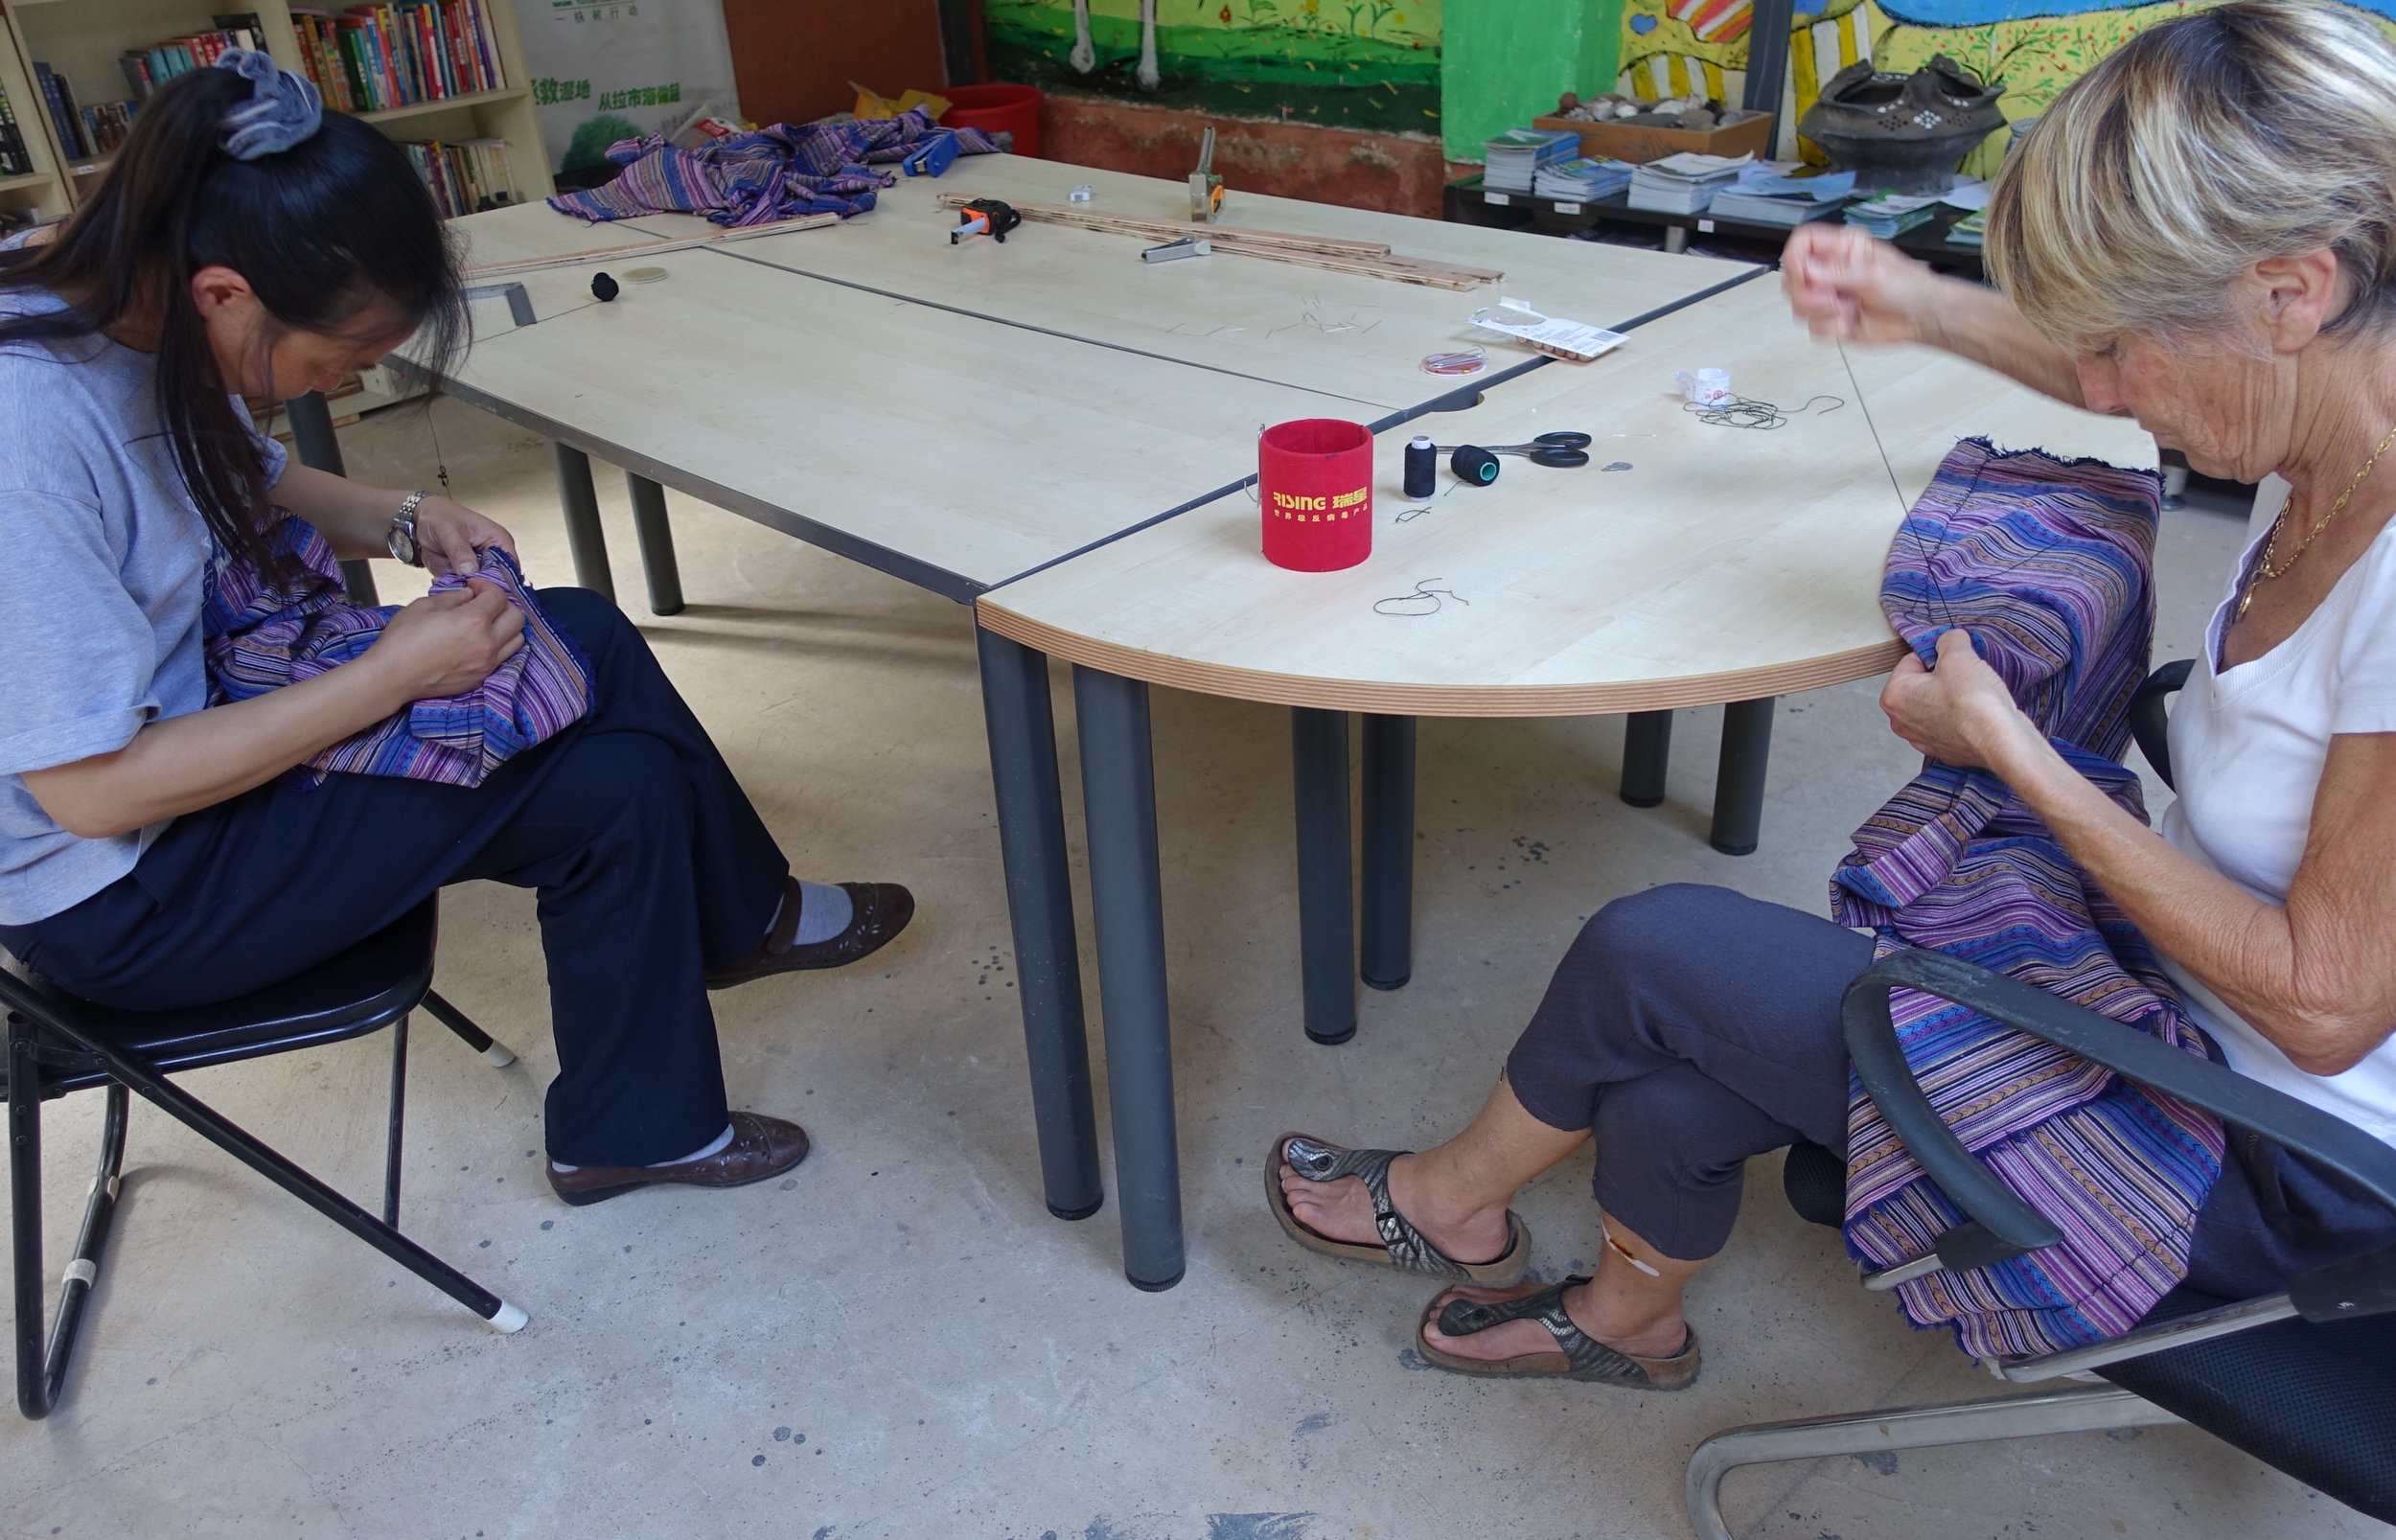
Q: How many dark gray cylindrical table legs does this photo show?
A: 9